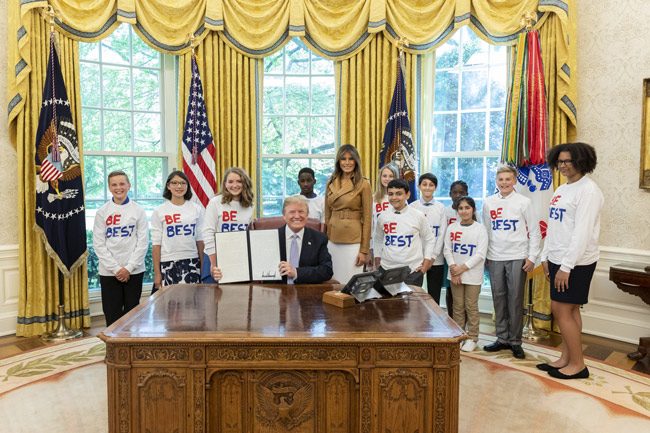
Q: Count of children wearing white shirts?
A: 11